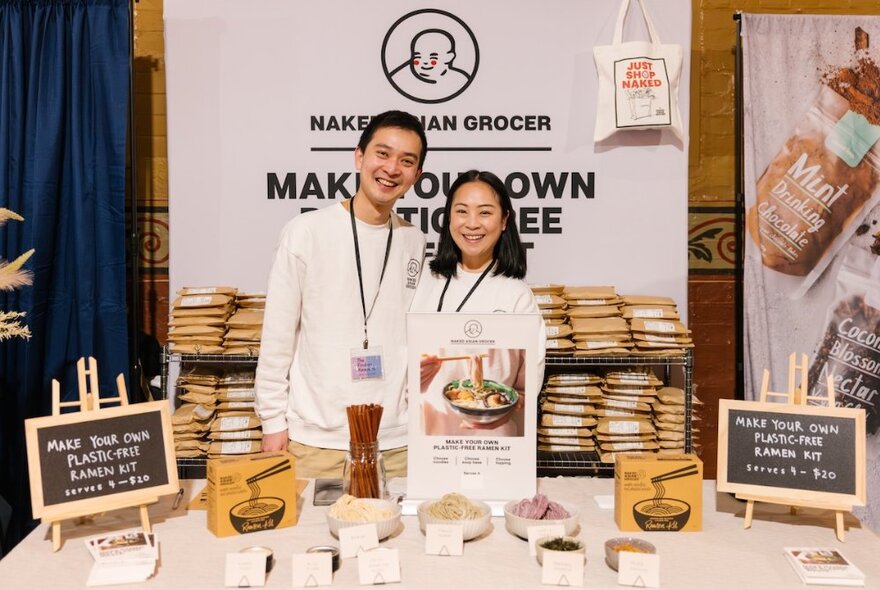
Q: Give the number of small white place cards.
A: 8